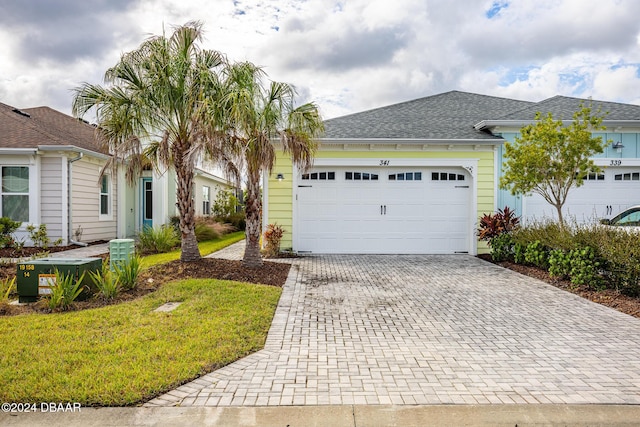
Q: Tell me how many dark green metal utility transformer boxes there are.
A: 1